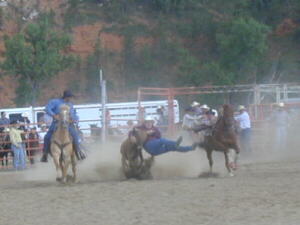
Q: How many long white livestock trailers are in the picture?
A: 1